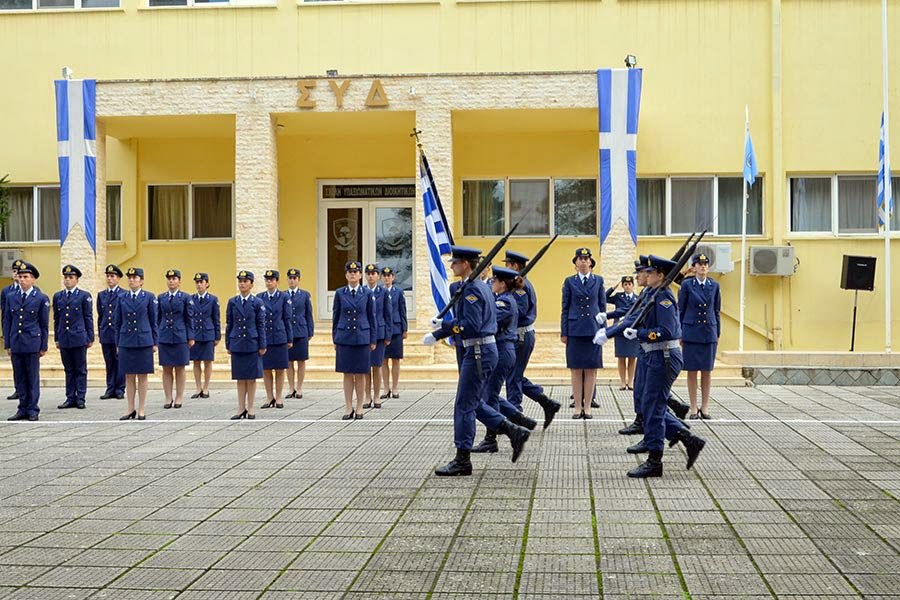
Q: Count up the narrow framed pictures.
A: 0